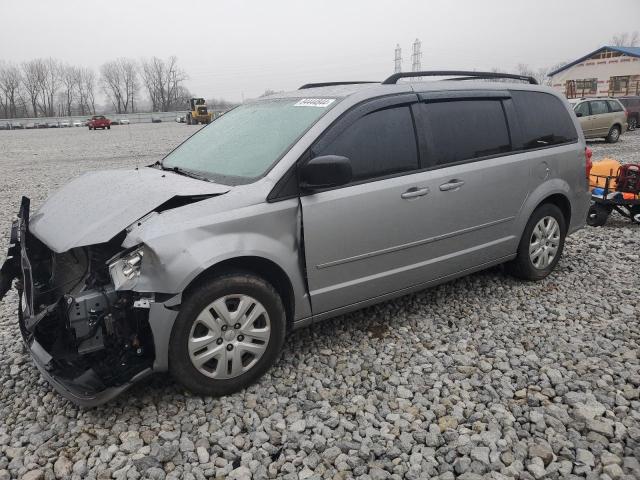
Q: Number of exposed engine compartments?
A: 1